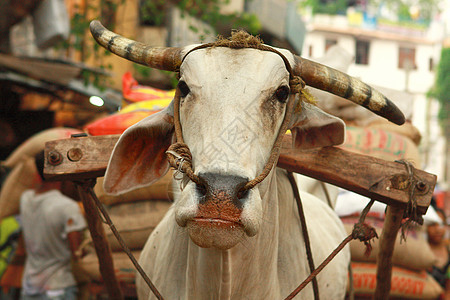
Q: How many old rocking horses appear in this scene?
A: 0